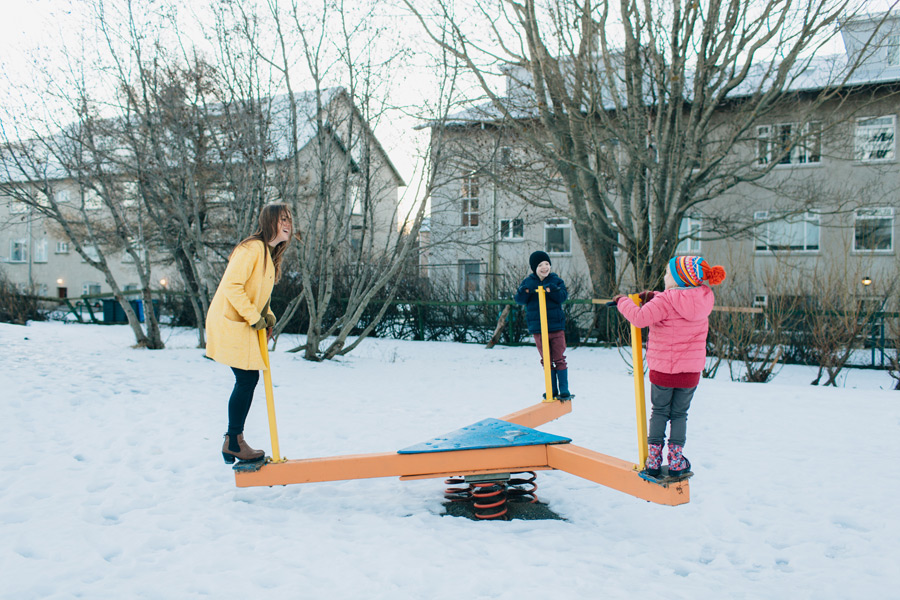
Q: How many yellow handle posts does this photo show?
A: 3